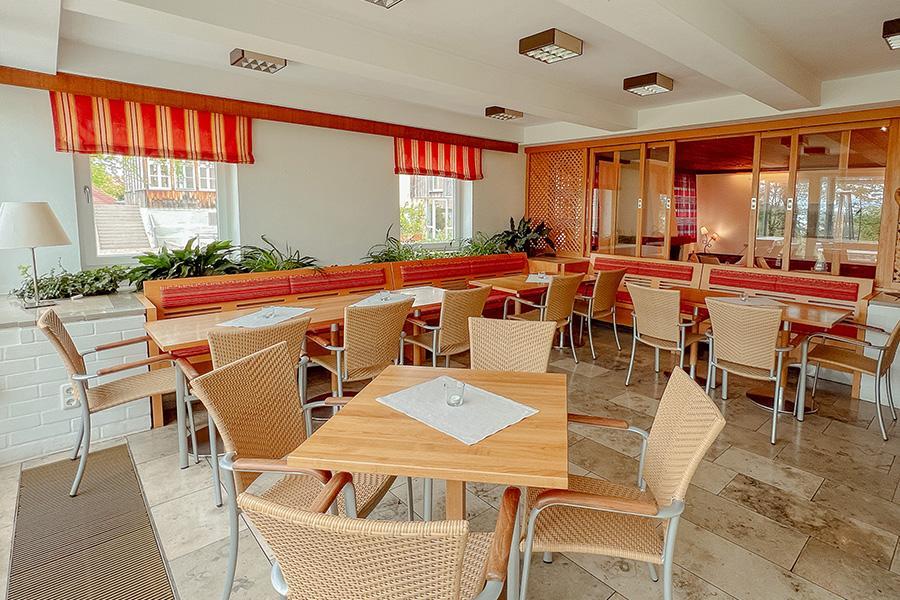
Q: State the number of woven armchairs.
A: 13